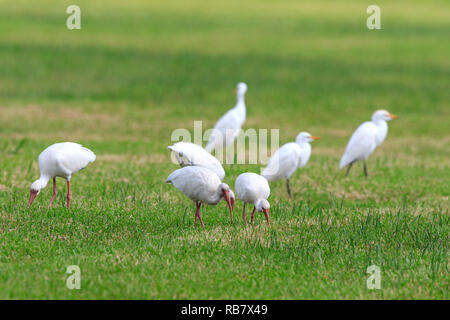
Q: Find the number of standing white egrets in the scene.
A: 3